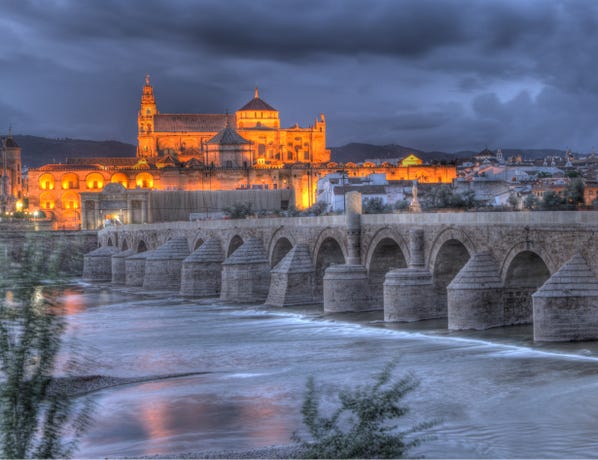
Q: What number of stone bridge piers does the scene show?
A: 11